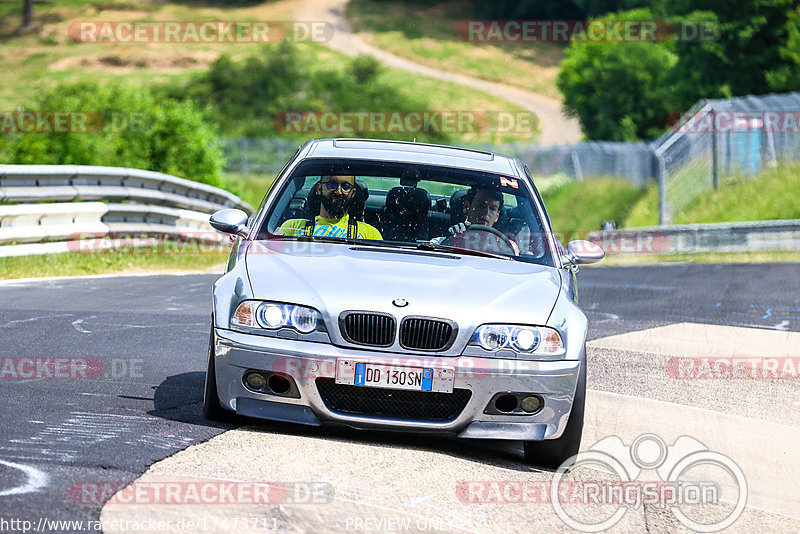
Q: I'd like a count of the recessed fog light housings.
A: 2